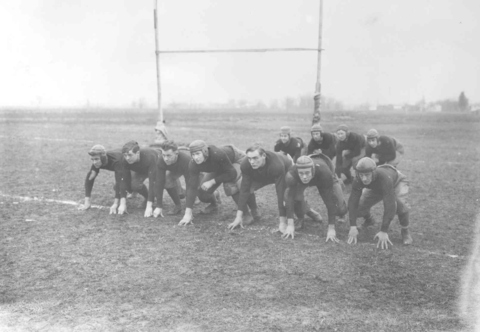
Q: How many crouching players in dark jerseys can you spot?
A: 11